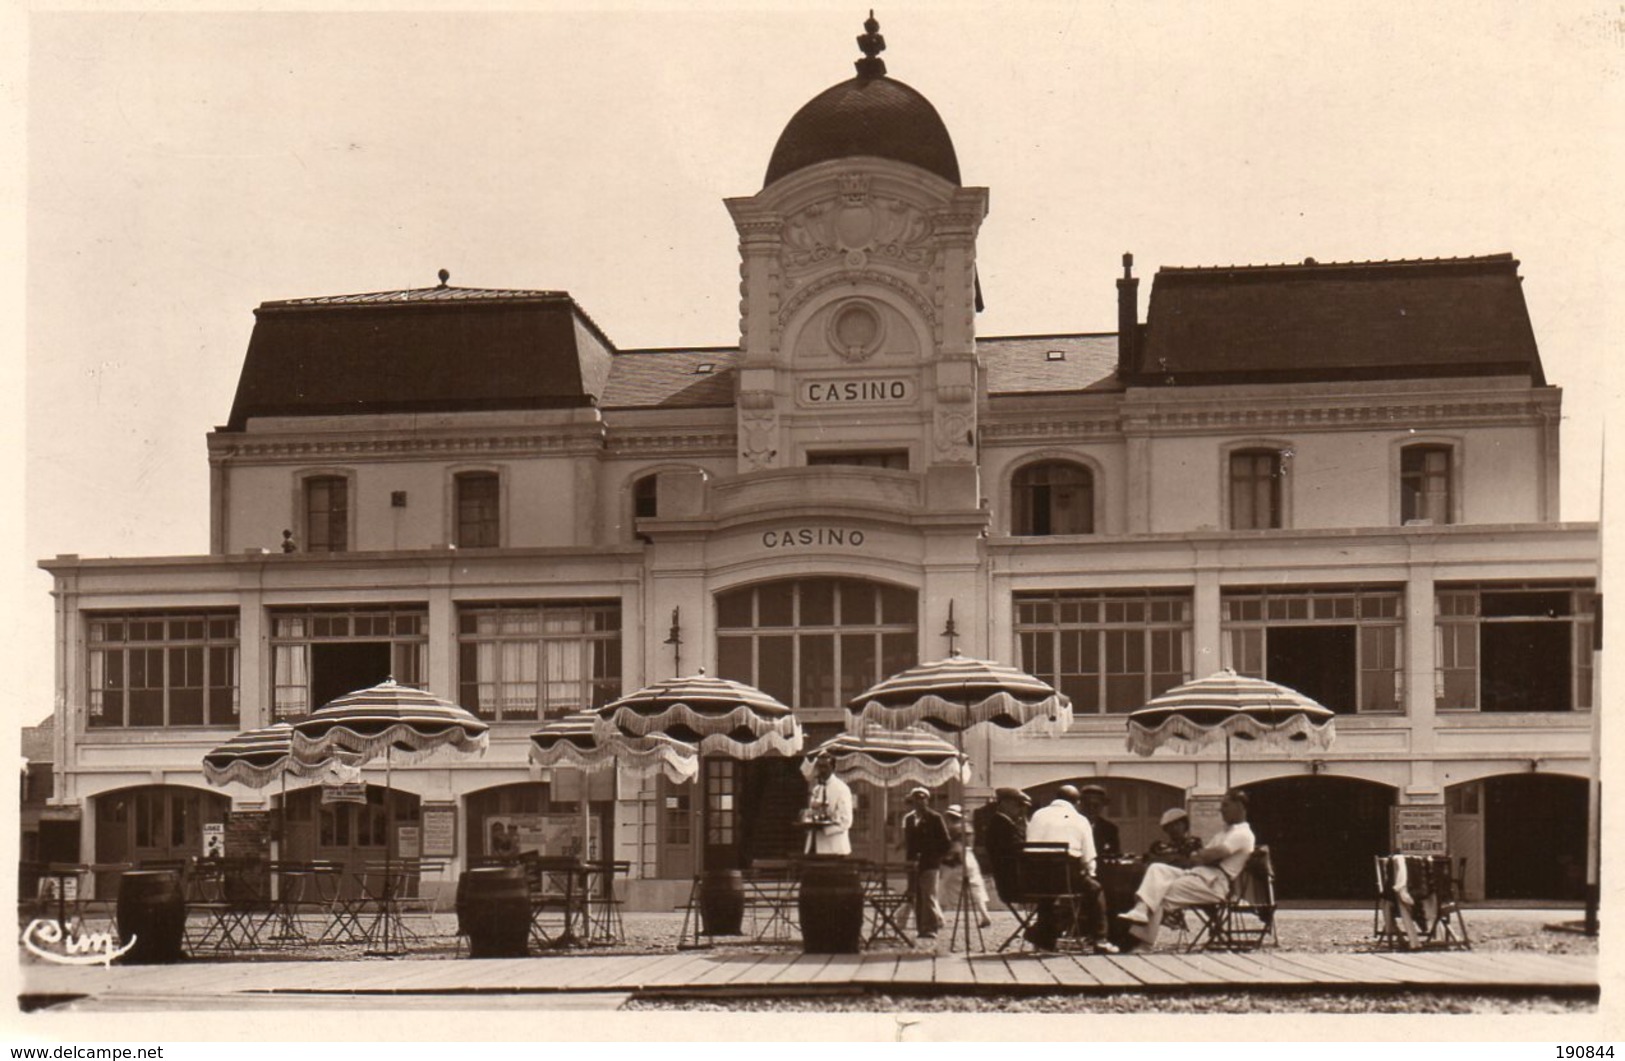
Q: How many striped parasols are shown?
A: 7